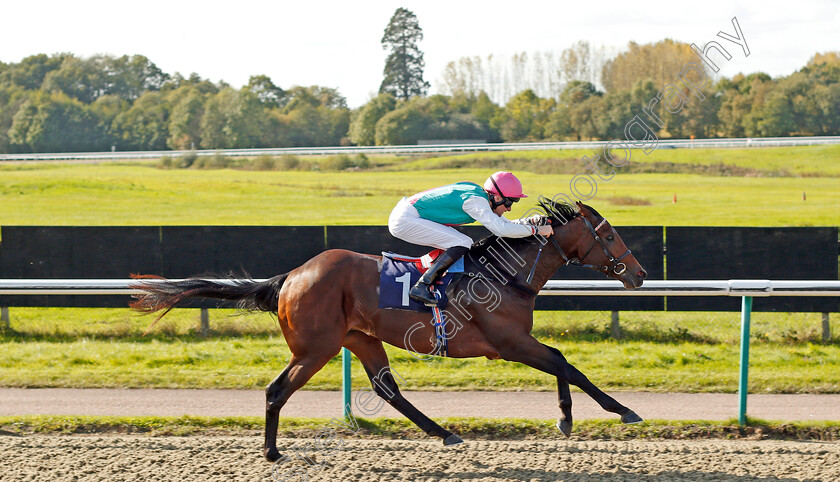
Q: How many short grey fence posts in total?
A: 4